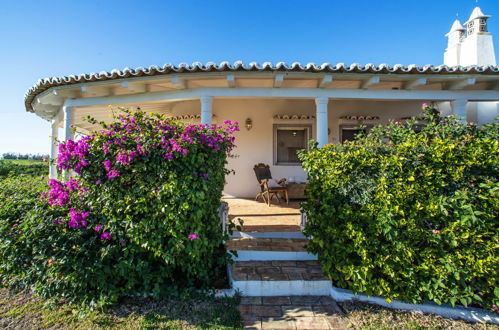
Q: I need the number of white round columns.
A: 5